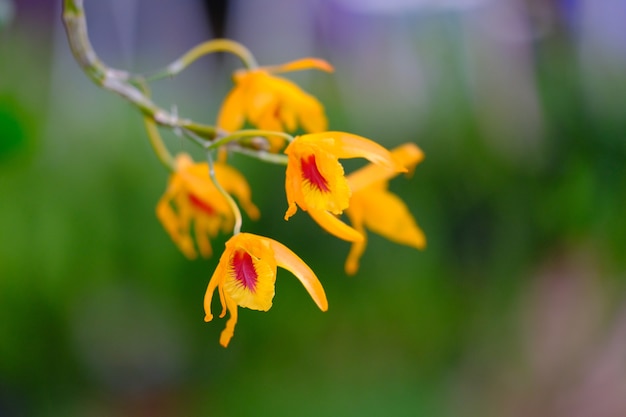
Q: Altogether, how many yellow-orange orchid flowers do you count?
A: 5